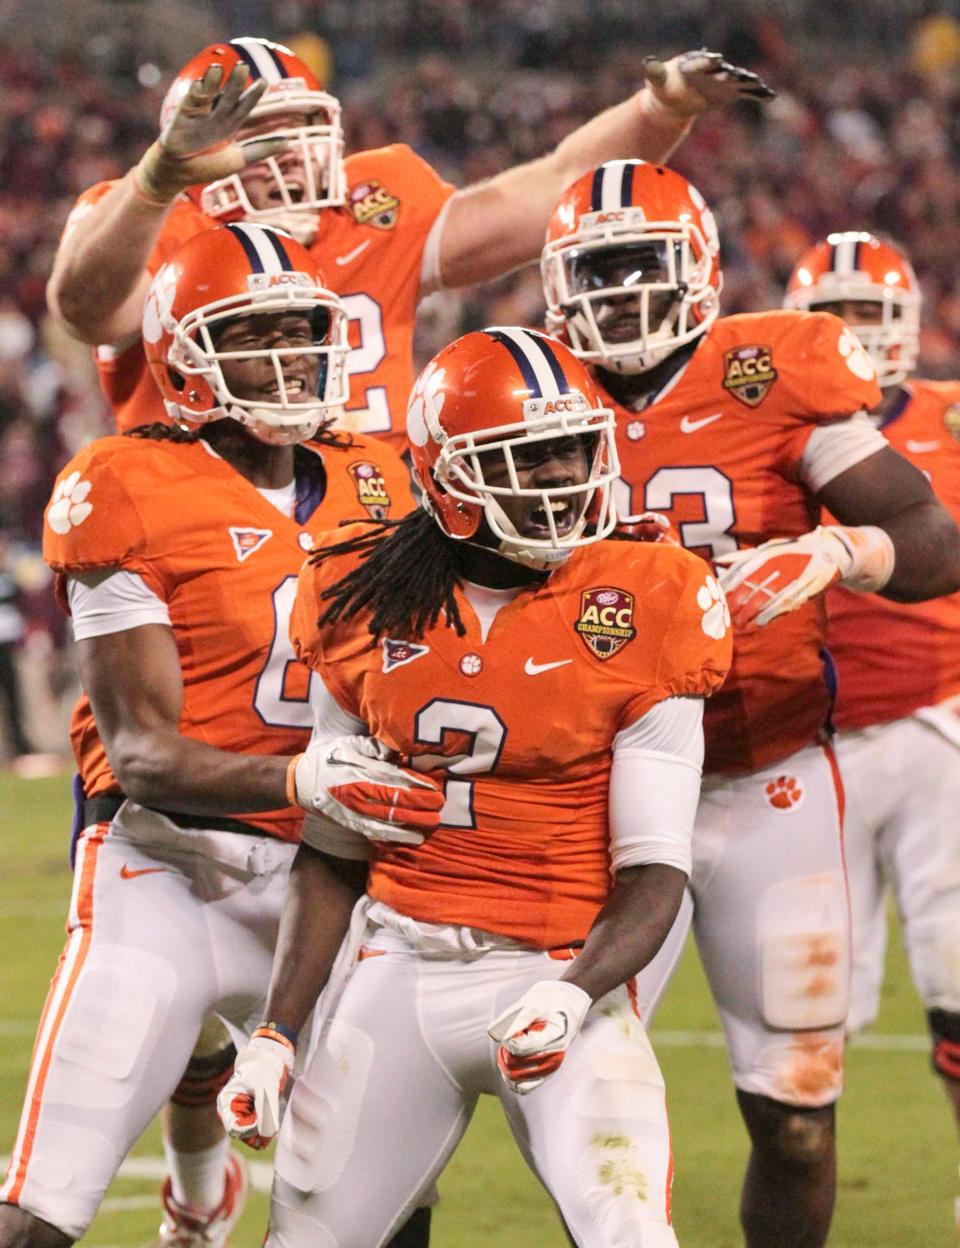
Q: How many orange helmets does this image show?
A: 5